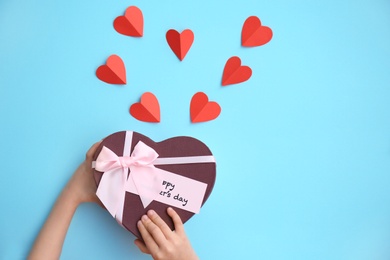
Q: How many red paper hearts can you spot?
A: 7